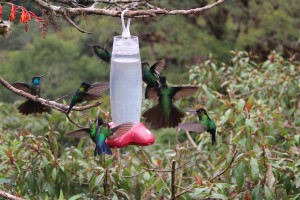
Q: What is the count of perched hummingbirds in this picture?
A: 1